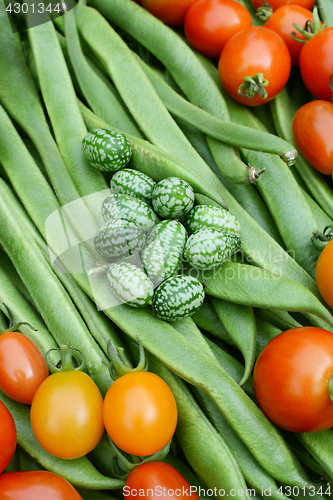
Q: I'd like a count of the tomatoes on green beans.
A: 15